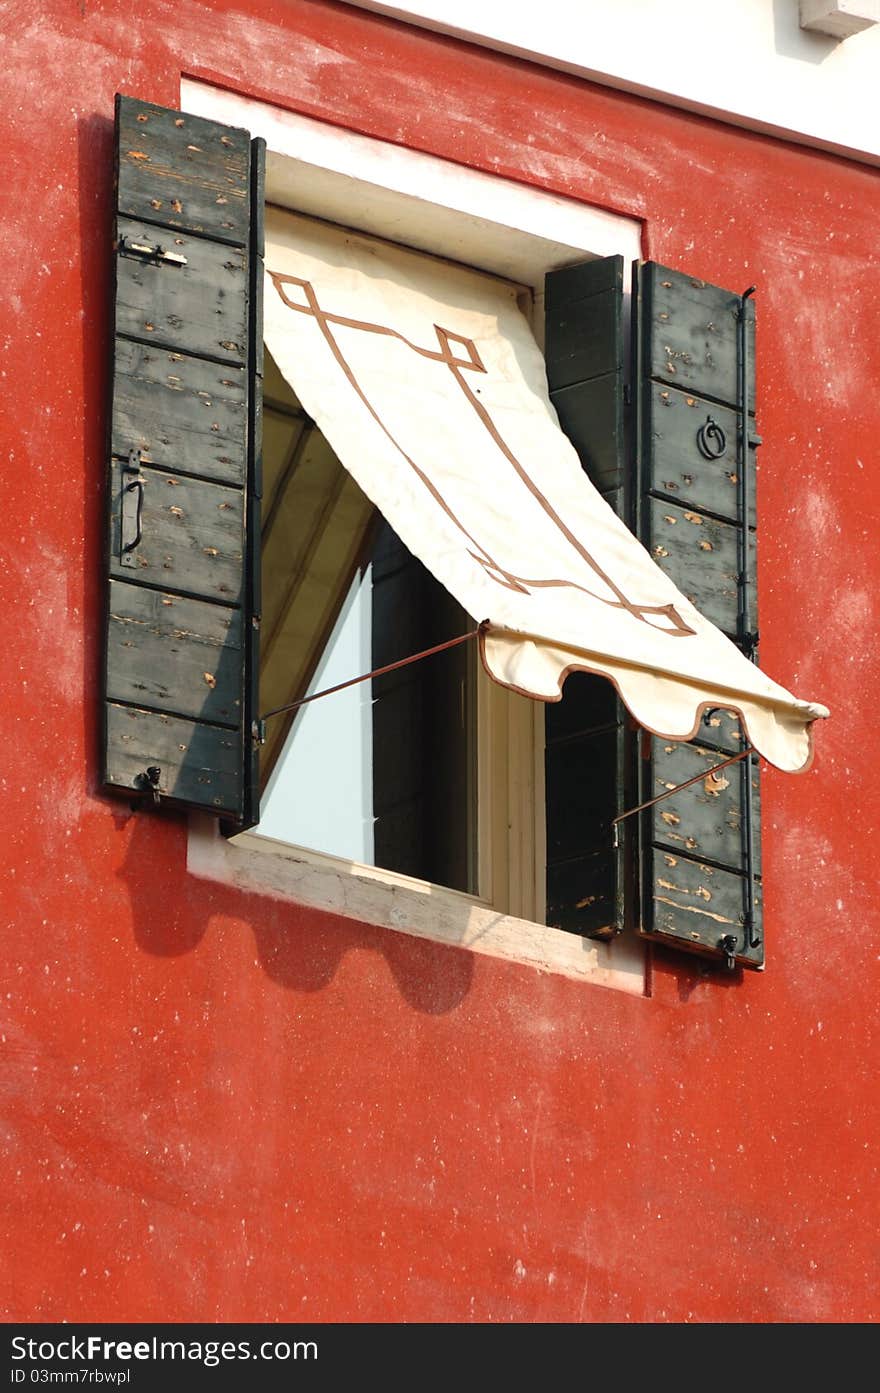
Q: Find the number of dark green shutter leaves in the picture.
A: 4